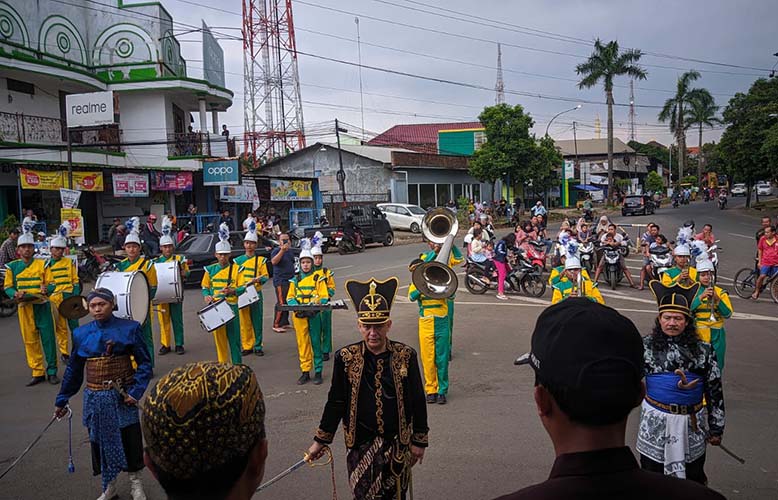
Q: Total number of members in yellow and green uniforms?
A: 14